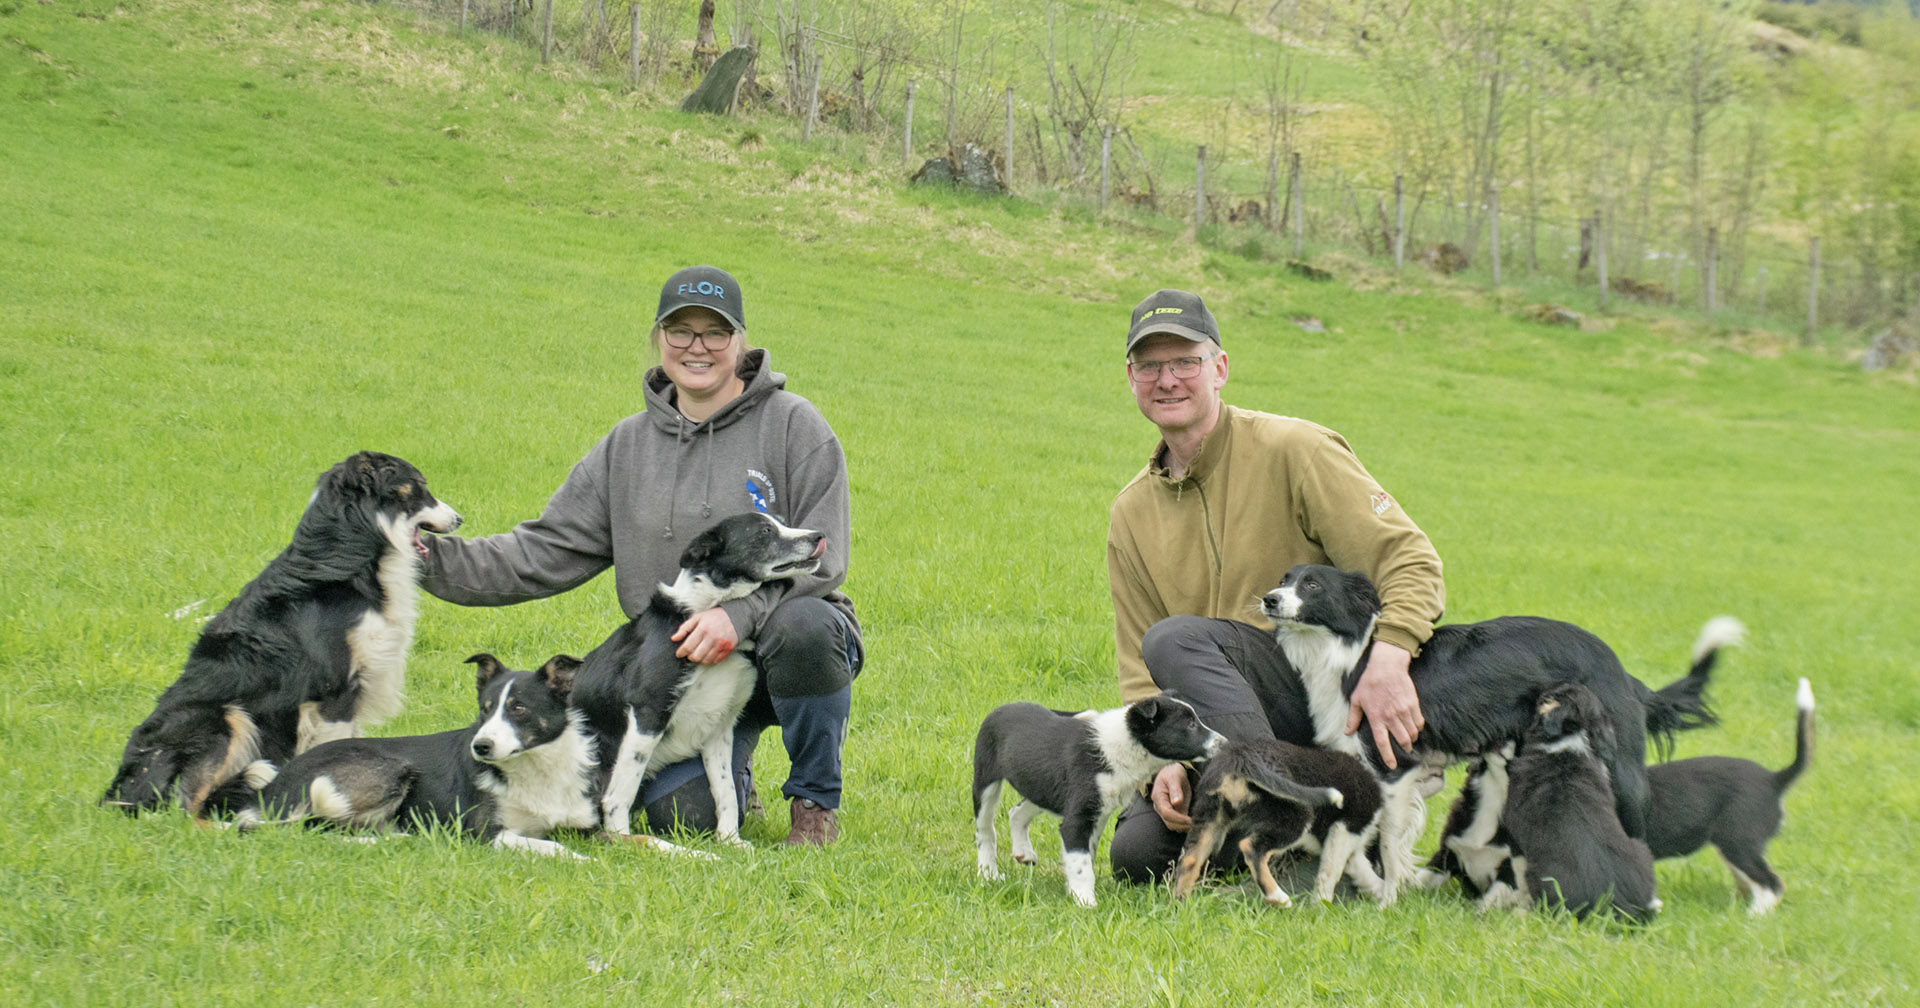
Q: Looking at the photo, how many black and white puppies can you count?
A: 5